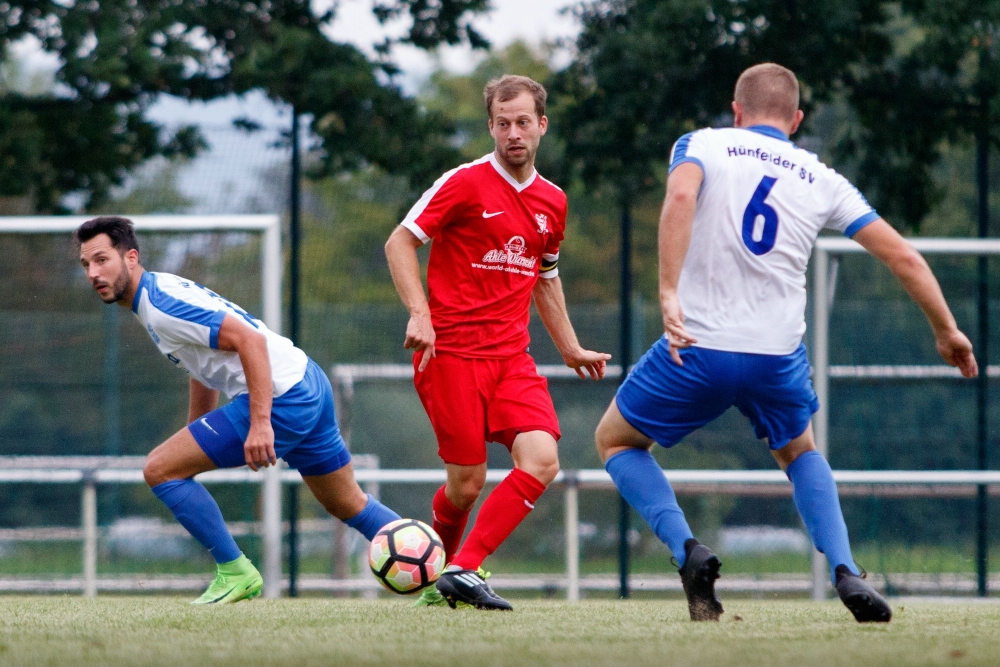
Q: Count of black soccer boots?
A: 3